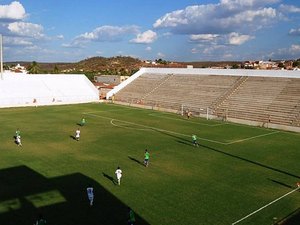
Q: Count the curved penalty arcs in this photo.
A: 1